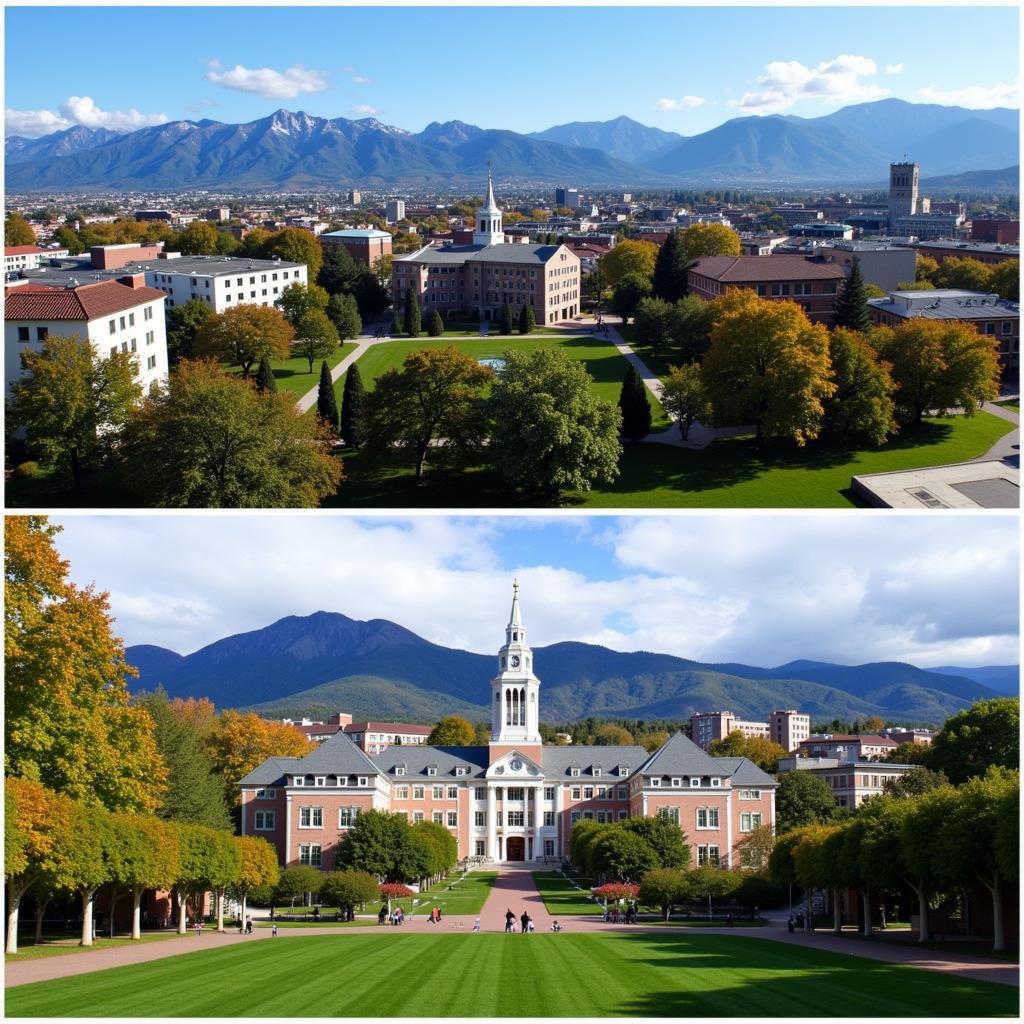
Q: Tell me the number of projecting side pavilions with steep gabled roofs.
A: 2